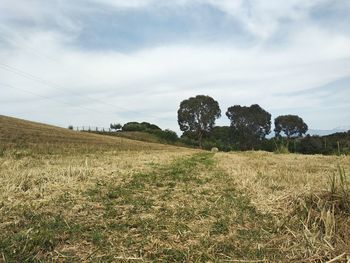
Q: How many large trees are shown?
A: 3